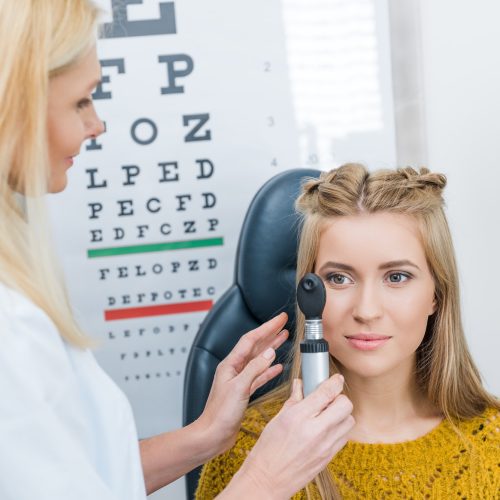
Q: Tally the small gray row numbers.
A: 3